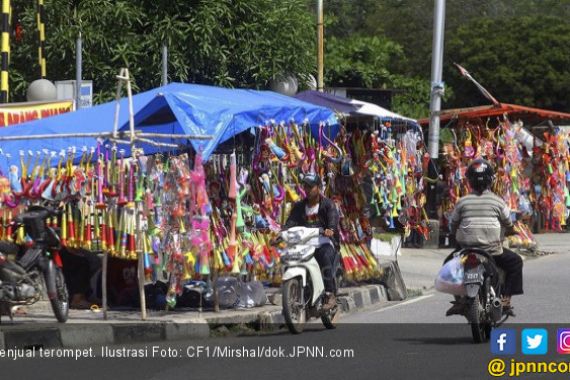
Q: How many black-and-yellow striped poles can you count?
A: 2